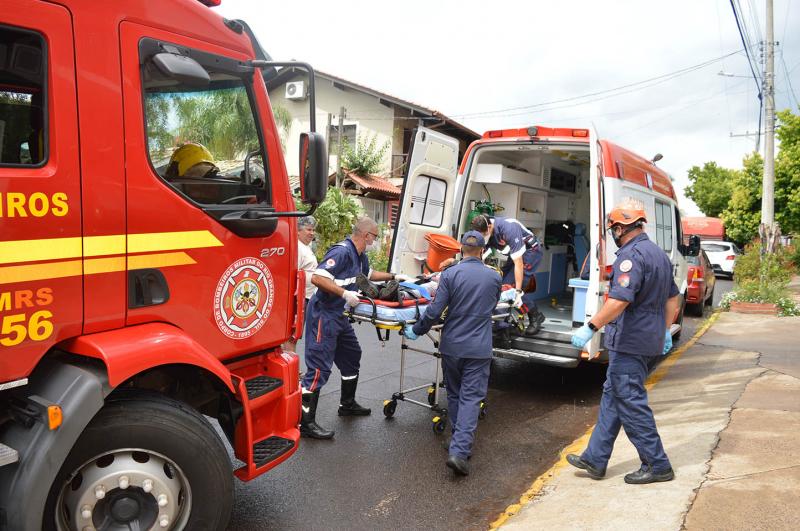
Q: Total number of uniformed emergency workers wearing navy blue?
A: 4